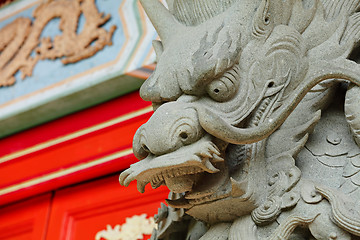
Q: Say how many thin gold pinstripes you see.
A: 2